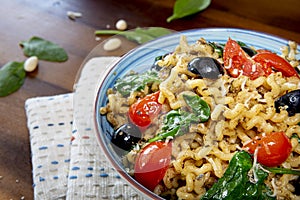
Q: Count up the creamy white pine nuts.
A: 3